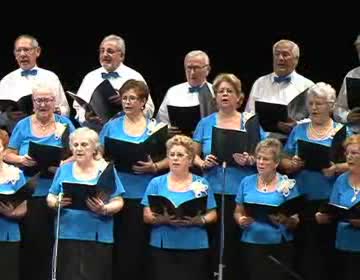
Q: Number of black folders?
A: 14